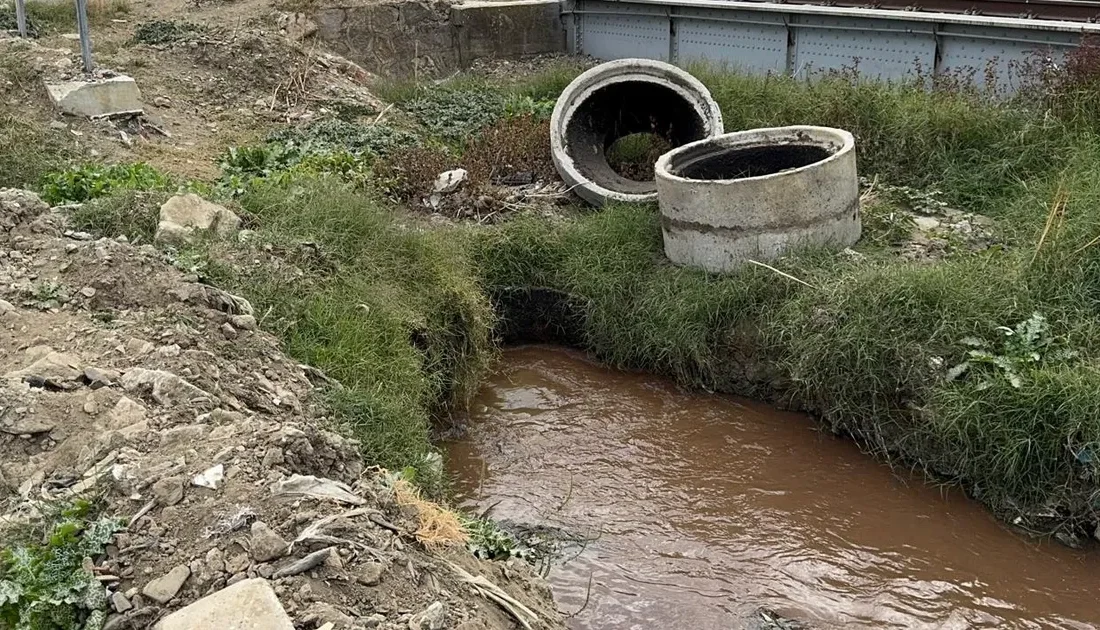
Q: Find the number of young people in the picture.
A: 0